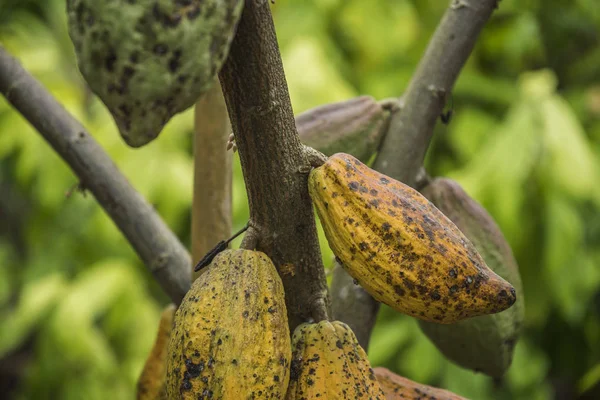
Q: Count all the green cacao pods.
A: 3